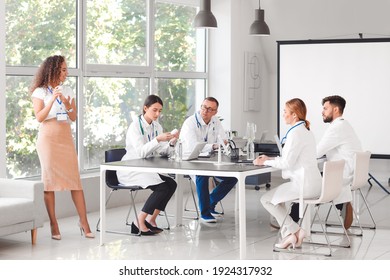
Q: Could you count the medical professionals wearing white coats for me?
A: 4